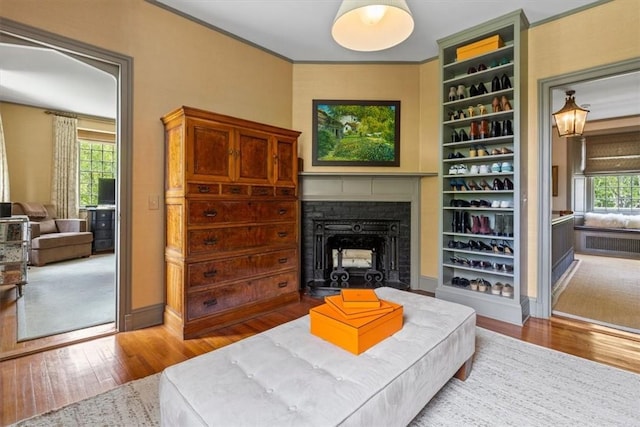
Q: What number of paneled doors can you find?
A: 3